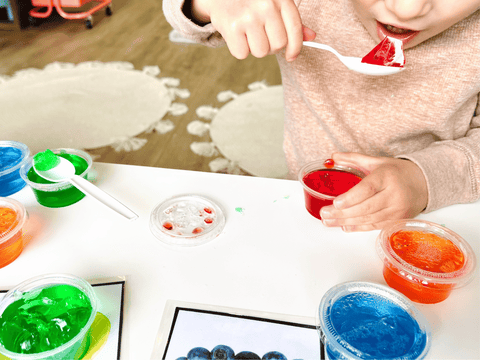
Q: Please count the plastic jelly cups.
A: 7